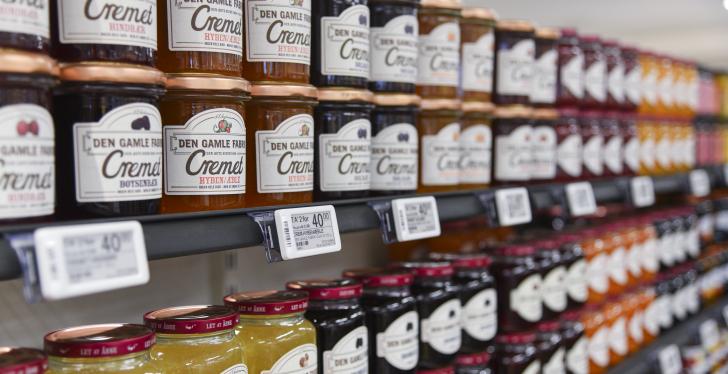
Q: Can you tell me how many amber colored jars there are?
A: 8